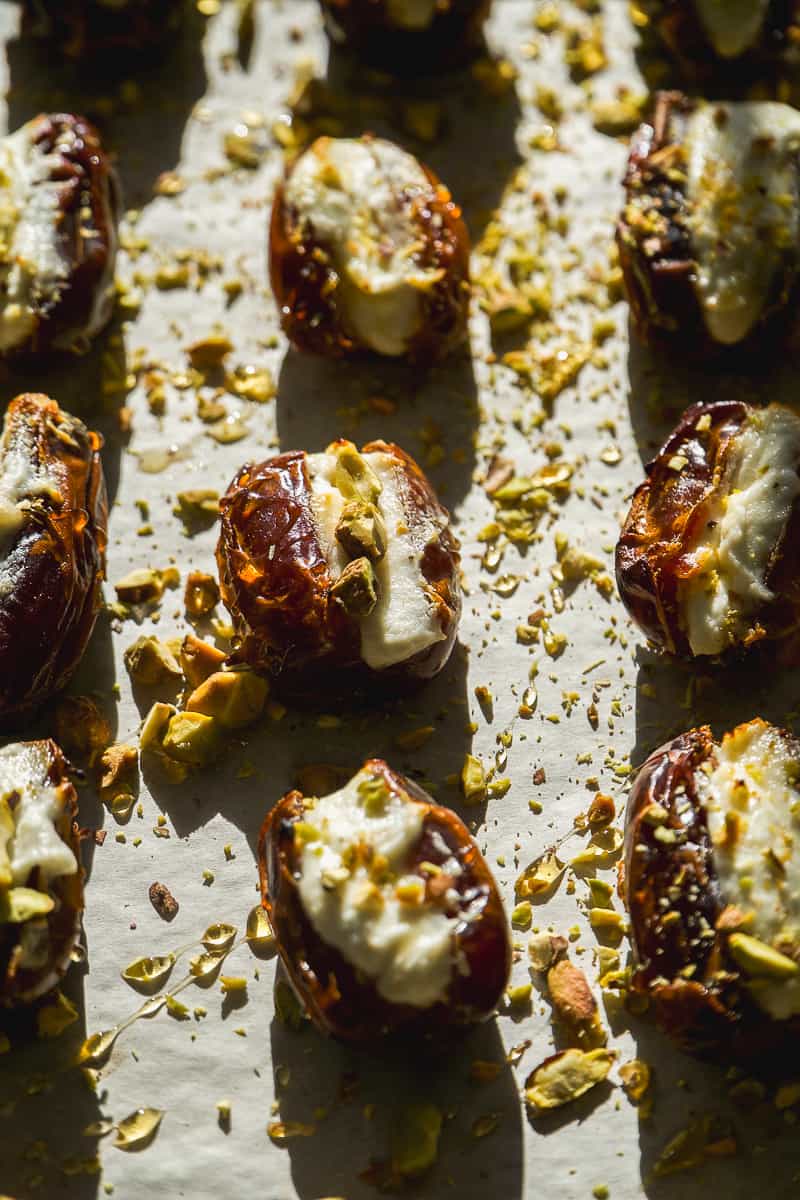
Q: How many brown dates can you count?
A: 12